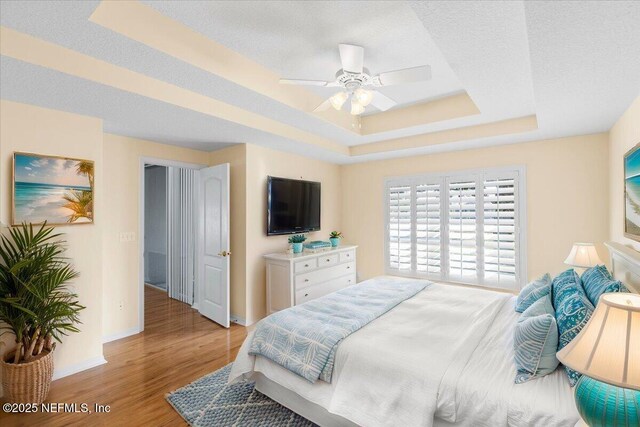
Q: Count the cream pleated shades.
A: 2